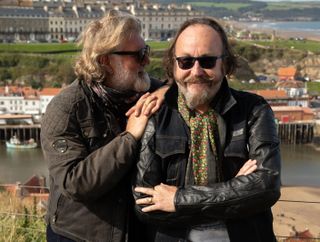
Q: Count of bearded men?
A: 2